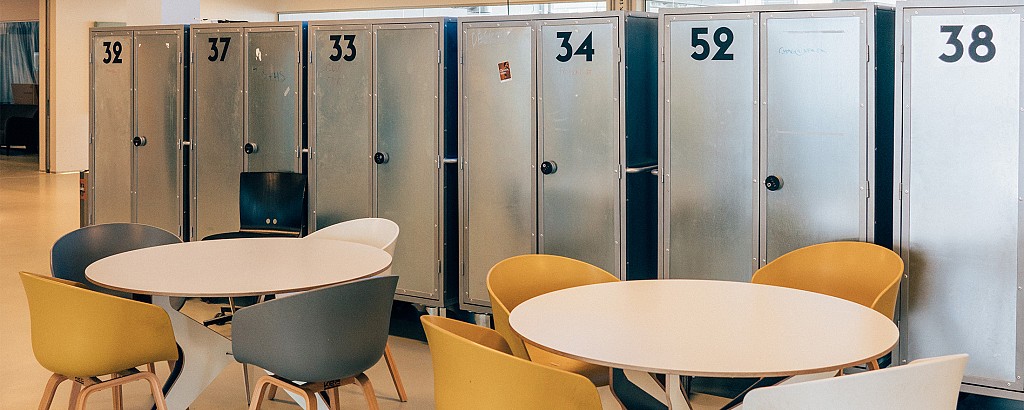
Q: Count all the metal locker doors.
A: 11